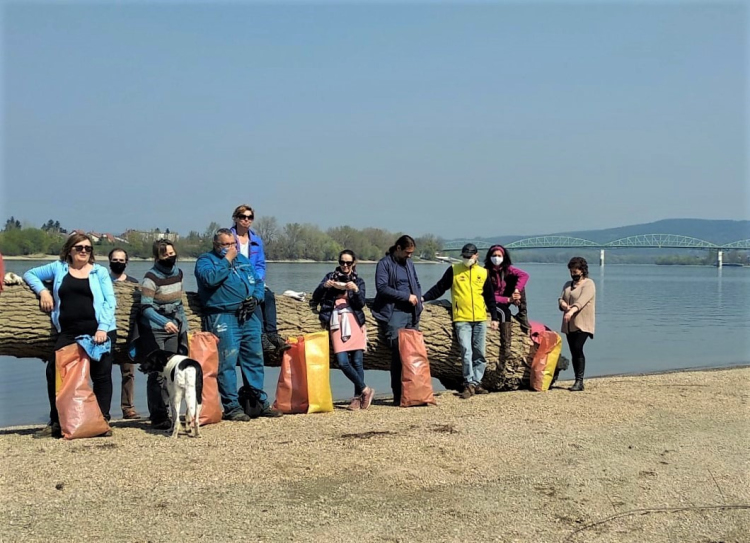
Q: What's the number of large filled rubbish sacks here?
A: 6